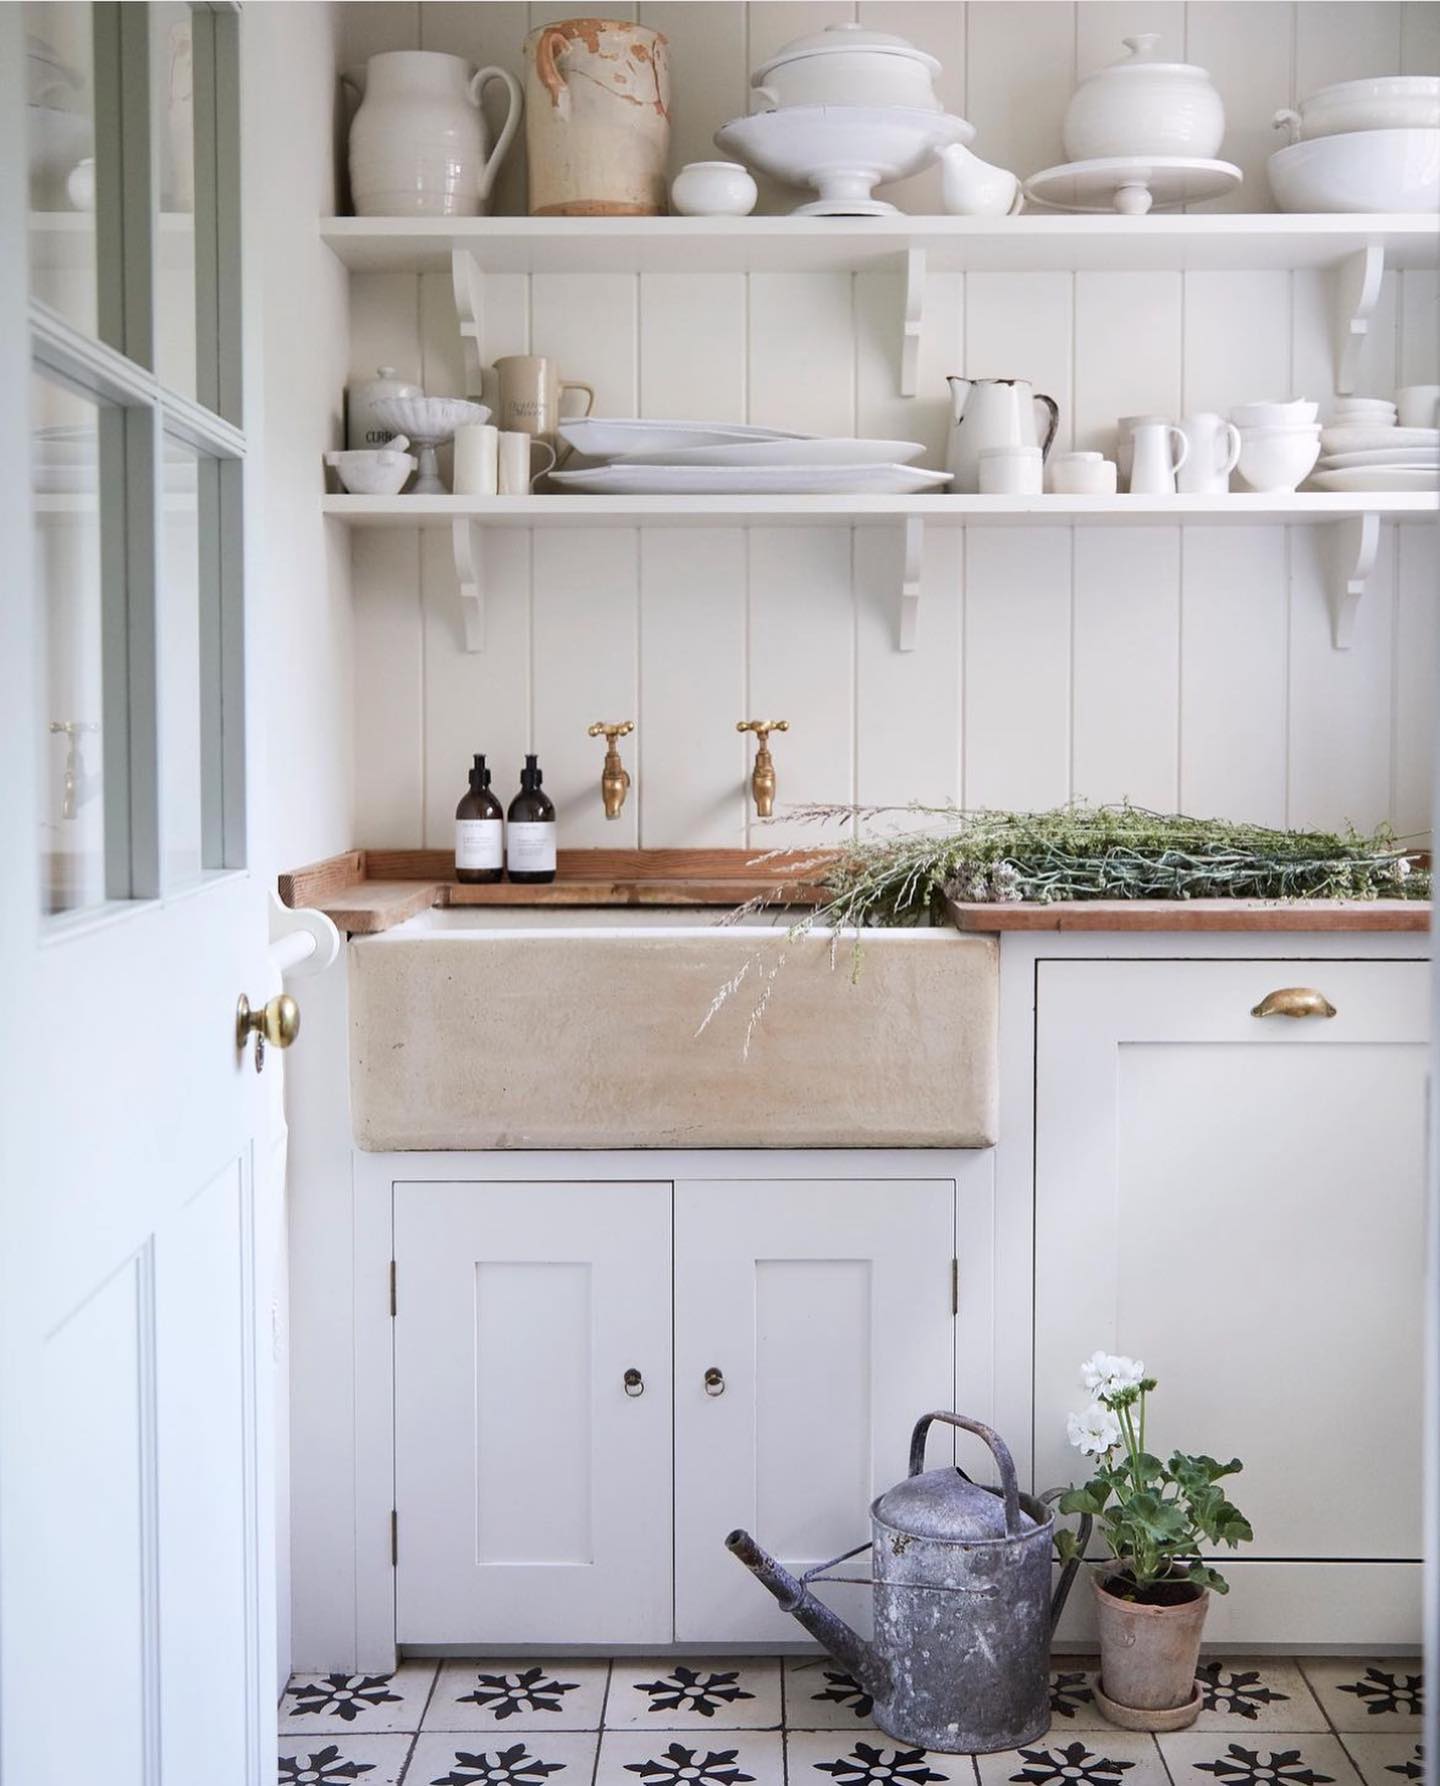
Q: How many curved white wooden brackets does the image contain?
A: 6